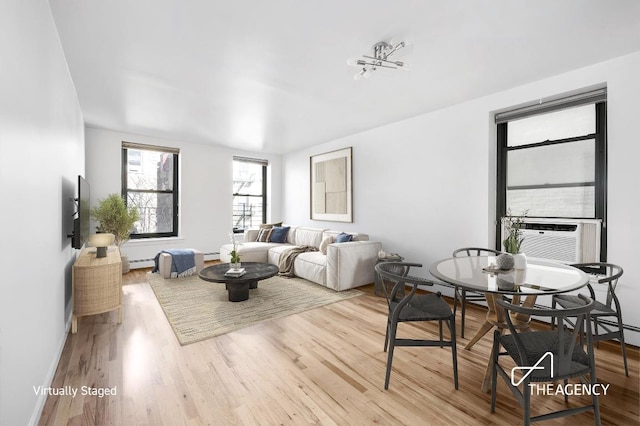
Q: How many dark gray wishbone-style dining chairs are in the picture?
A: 4